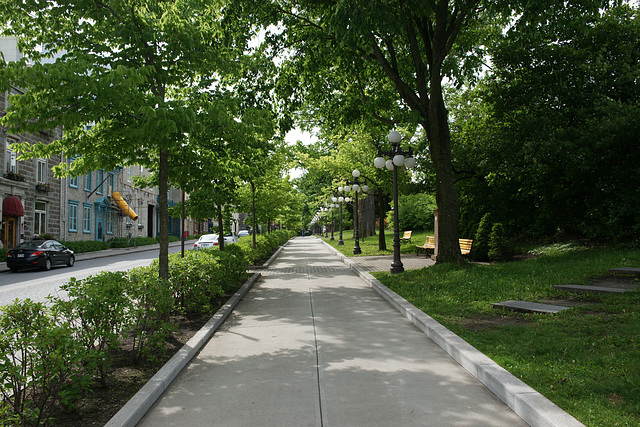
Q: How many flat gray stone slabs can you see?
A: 3